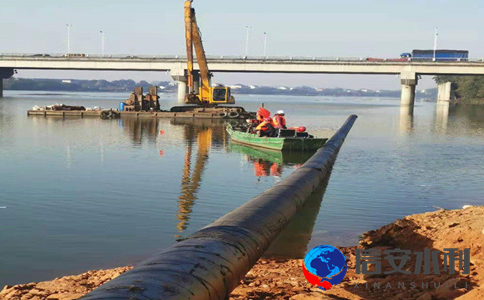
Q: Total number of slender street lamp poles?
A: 5